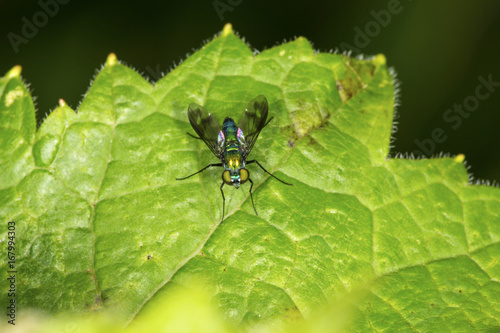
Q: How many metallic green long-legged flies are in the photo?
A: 1